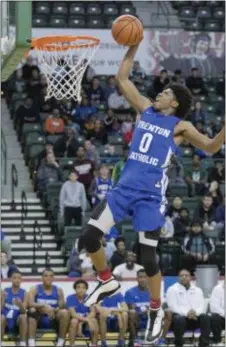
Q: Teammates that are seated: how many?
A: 5